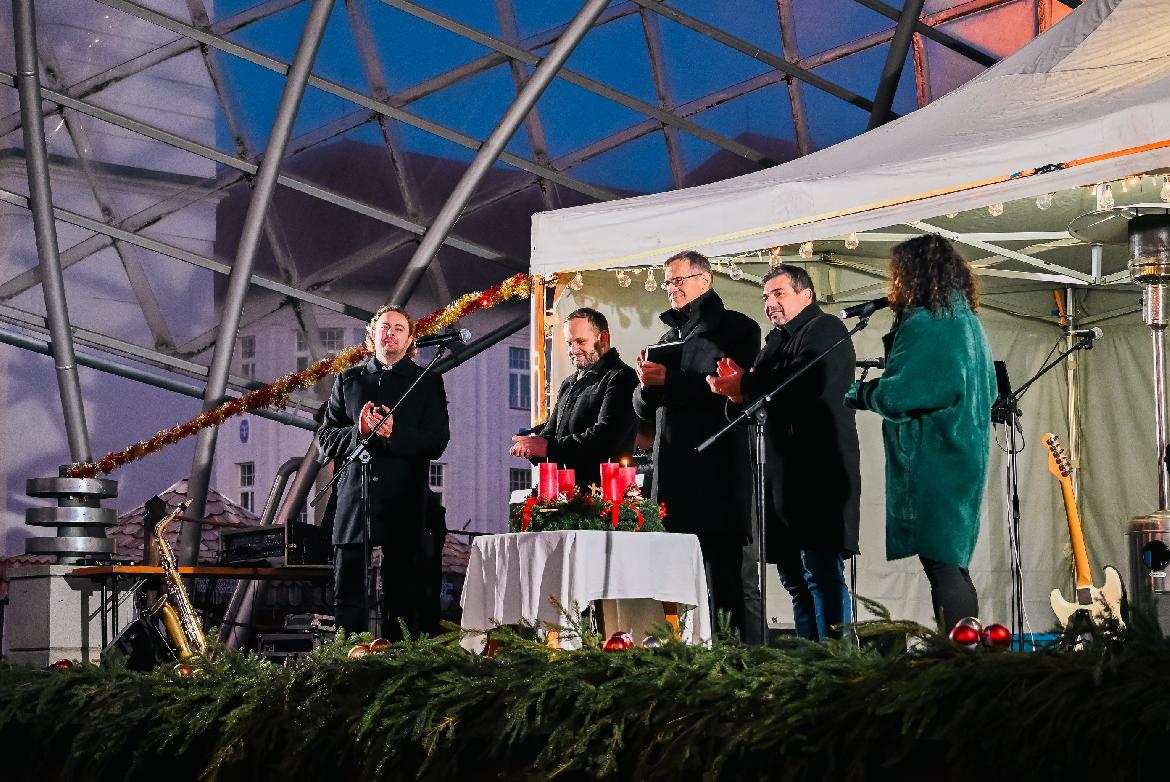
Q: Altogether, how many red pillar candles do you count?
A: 4